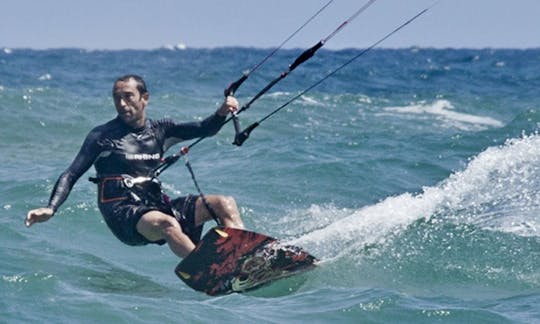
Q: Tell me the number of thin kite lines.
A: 3